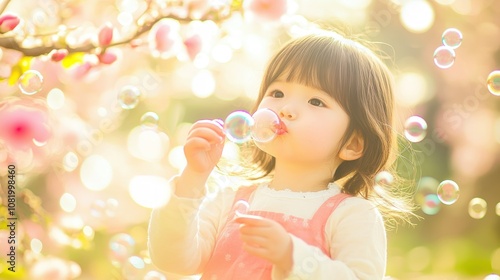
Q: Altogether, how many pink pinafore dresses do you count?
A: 1